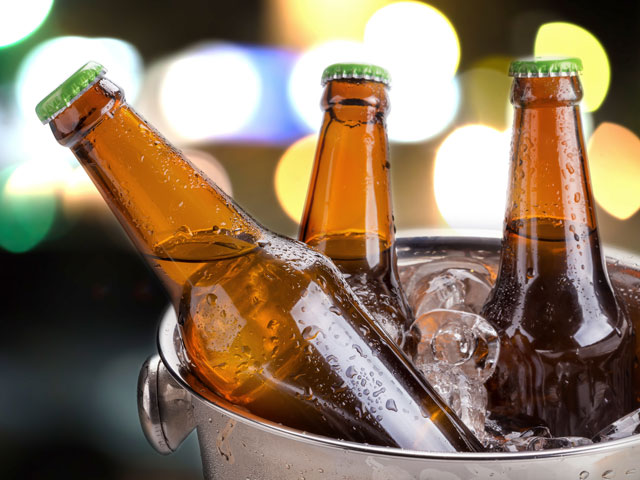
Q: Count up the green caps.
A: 3